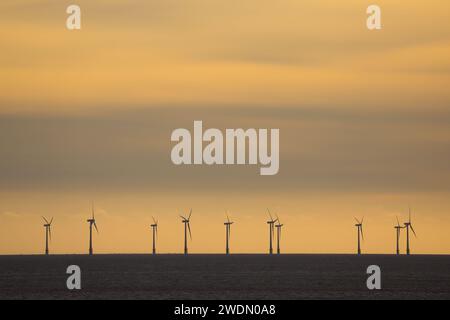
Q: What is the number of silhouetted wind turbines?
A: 10